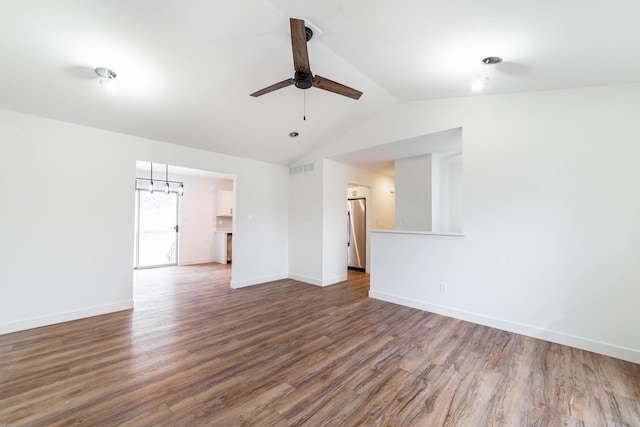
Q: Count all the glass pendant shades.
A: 3